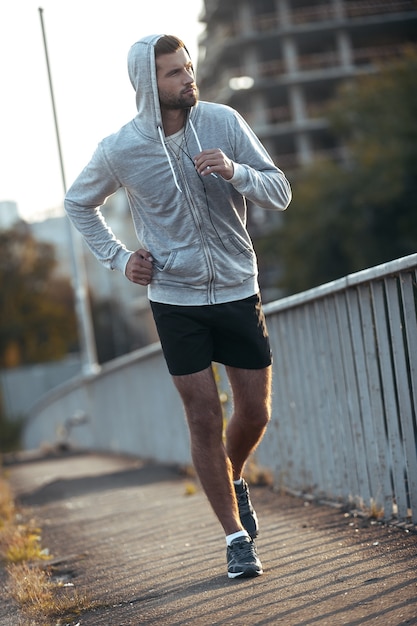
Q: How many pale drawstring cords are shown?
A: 2